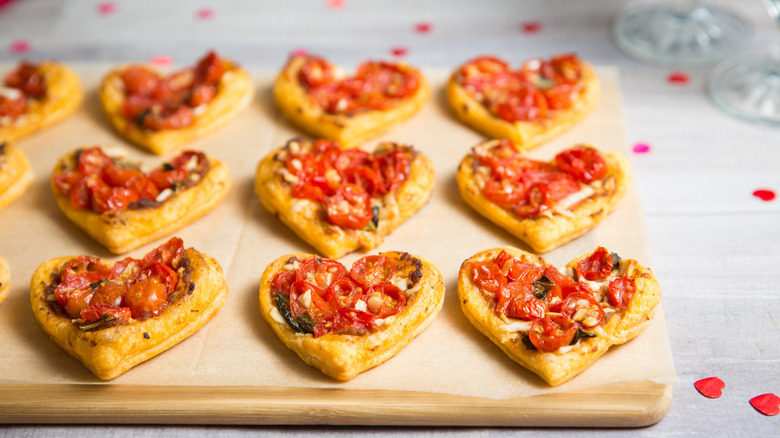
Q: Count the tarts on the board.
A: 12